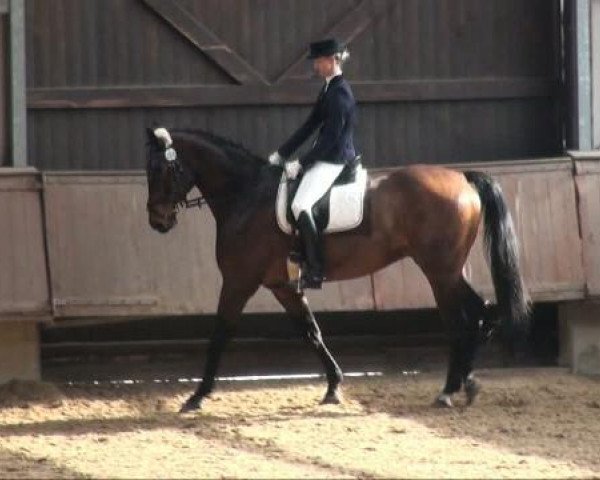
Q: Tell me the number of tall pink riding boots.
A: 0